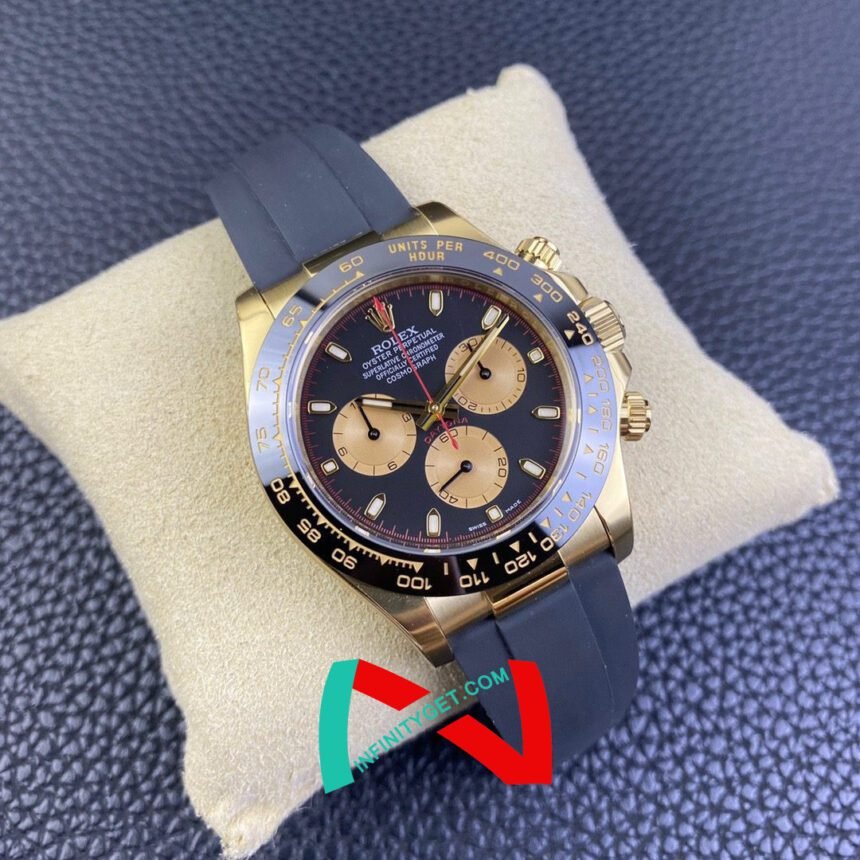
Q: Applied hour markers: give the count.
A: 11